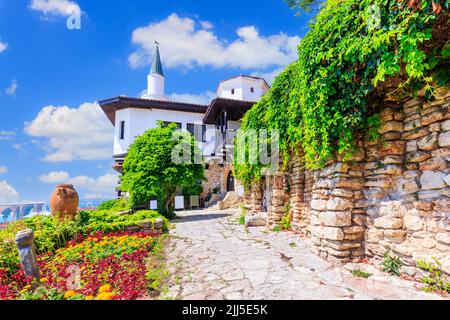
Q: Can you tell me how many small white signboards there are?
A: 3